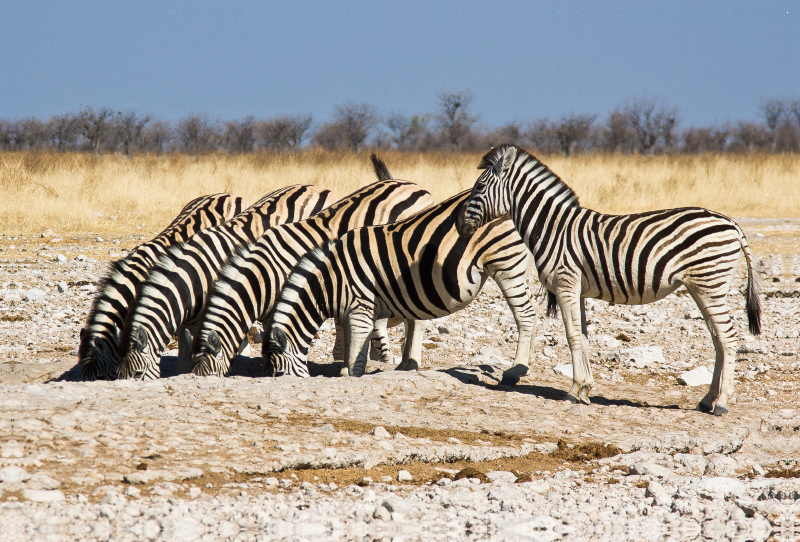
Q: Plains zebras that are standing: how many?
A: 5